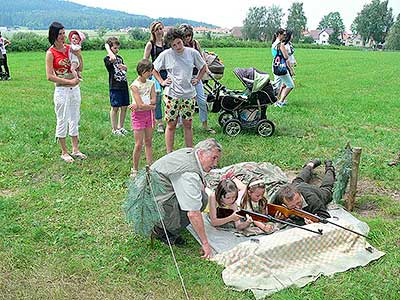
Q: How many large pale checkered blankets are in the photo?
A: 1